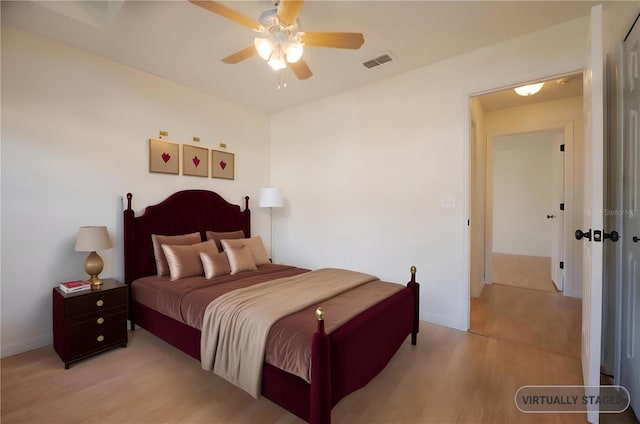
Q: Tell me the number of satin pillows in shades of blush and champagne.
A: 6